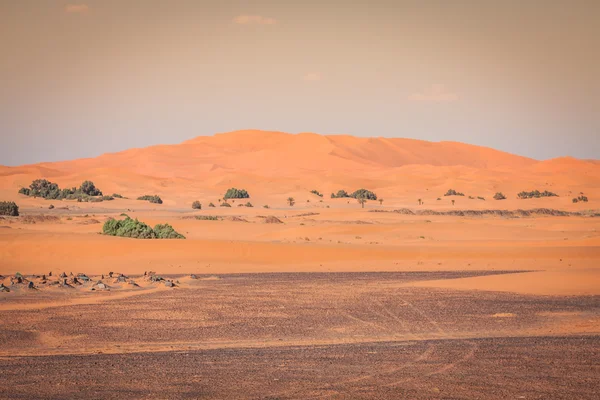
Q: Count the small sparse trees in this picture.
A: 5